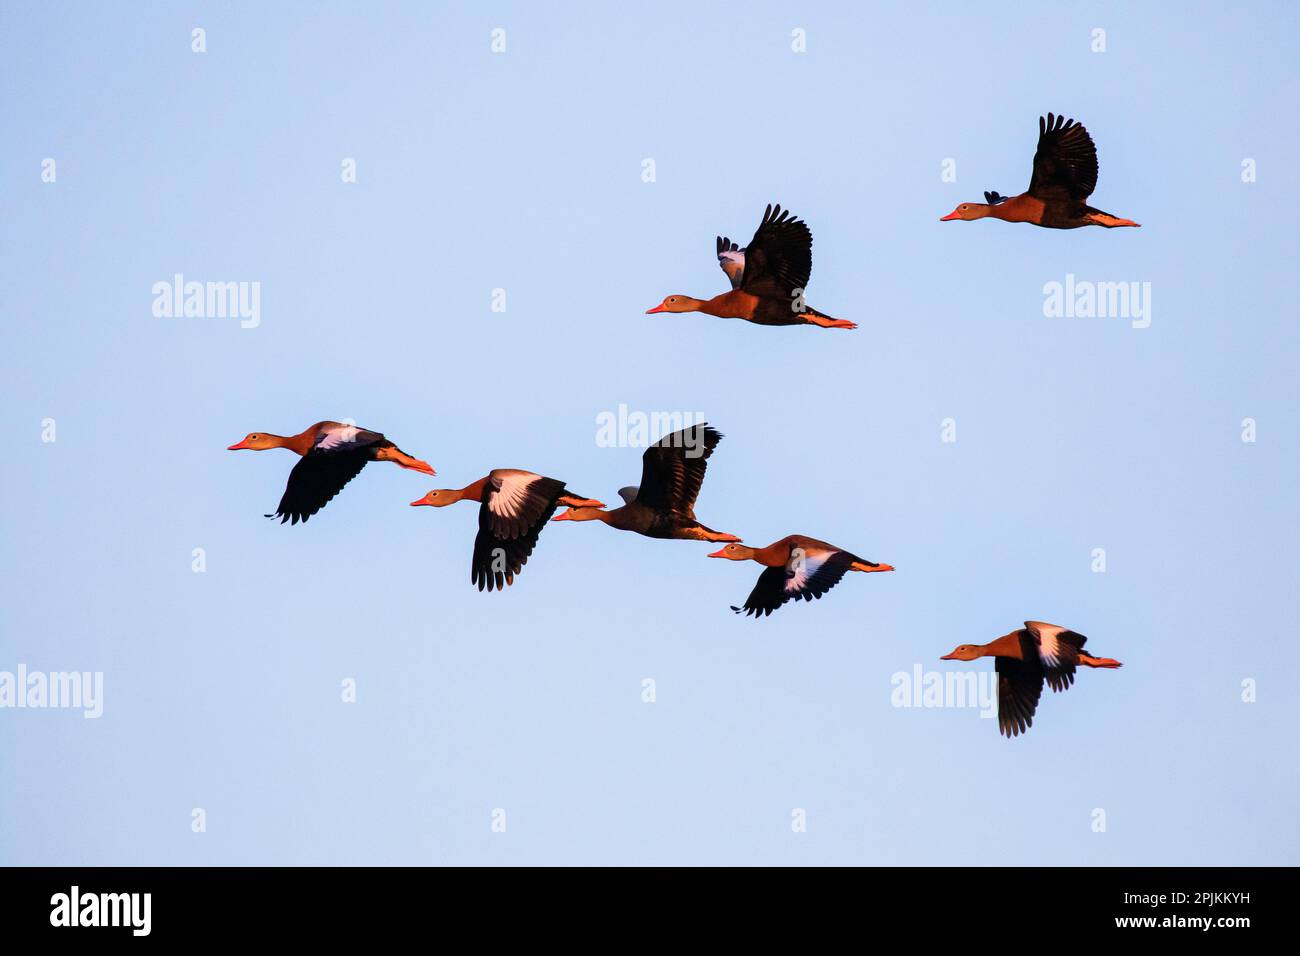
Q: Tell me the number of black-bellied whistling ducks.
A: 7